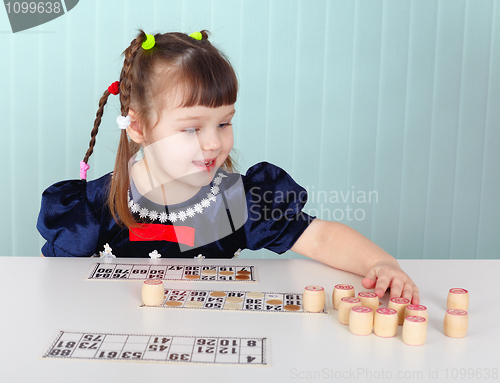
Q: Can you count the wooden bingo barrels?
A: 12